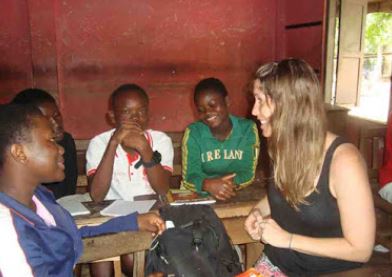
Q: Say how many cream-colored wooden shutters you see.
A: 1